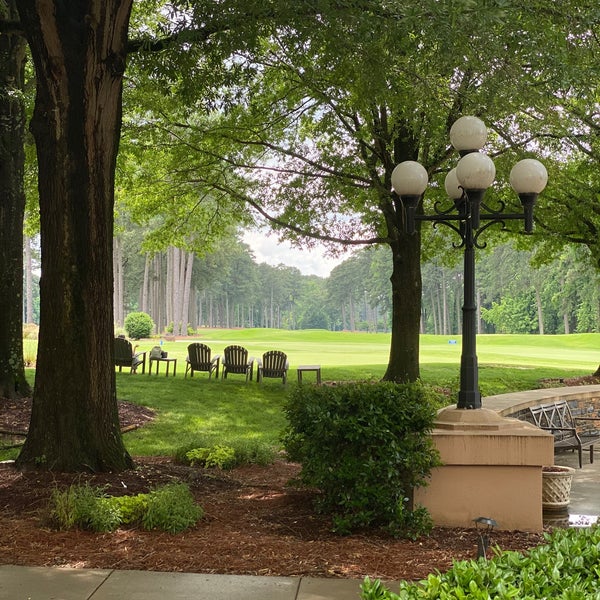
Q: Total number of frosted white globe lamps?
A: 5